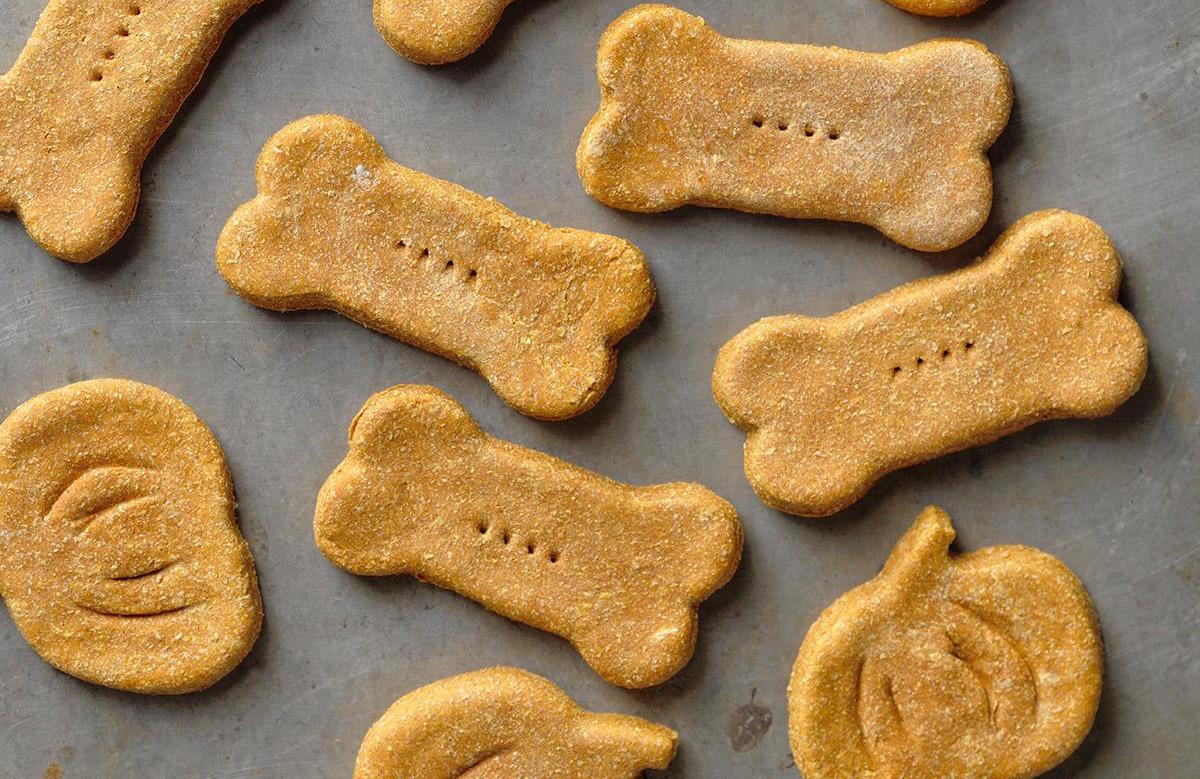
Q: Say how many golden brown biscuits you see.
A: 10